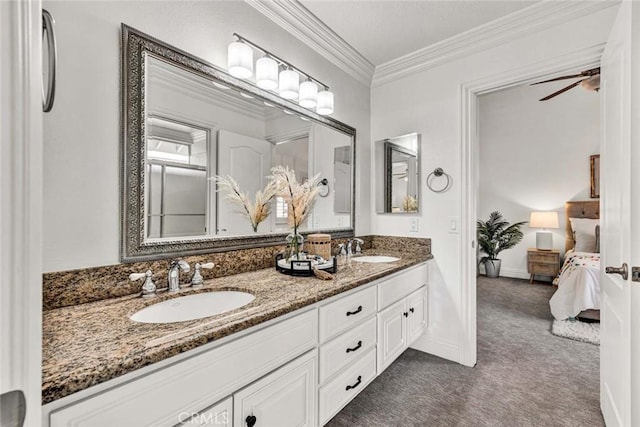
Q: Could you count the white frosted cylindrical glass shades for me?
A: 5